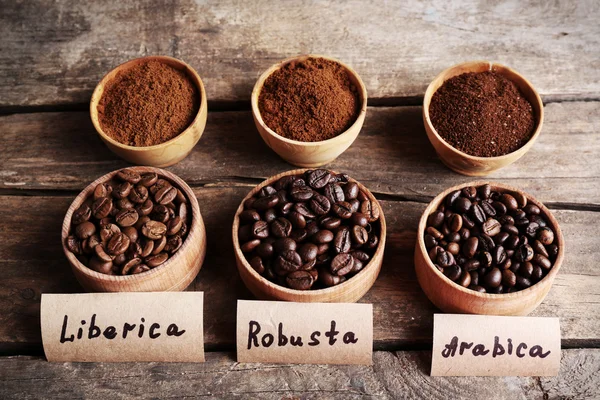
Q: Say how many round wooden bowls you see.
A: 6